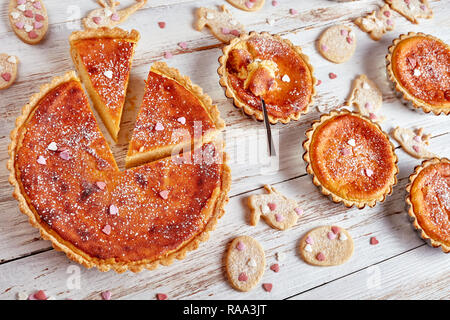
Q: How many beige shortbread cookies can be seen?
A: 13